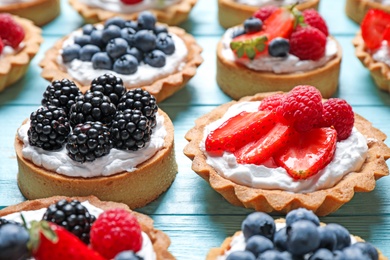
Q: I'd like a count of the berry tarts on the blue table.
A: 12